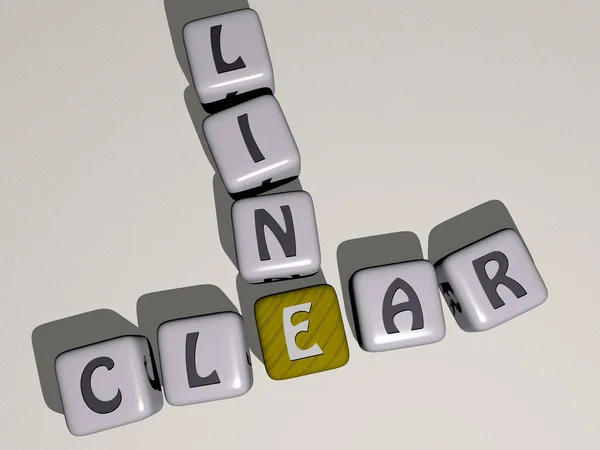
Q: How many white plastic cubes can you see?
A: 7